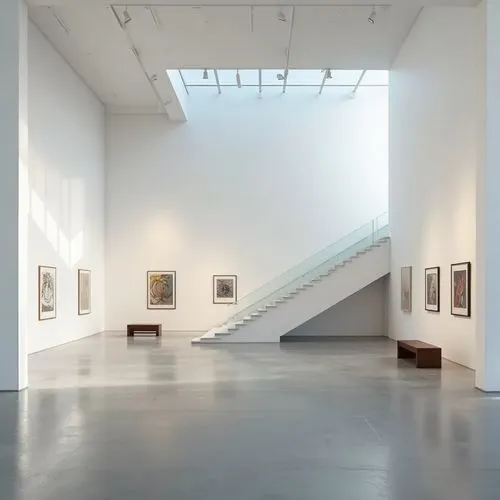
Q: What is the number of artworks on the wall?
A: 7